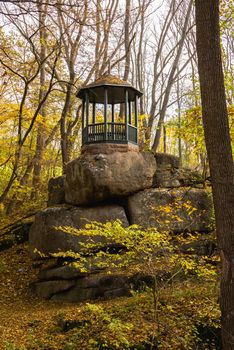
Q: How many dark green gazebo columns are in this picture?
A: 8